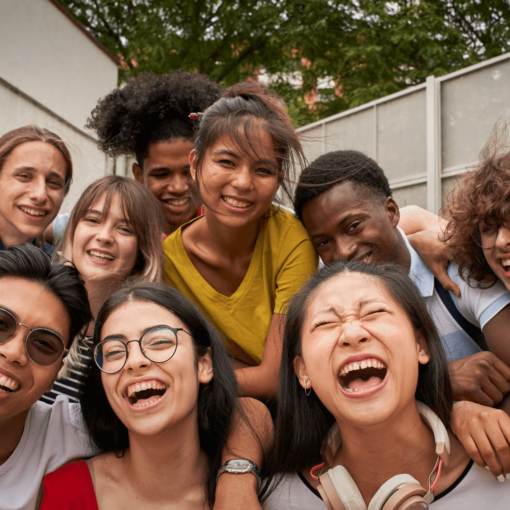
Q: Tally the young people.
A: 9